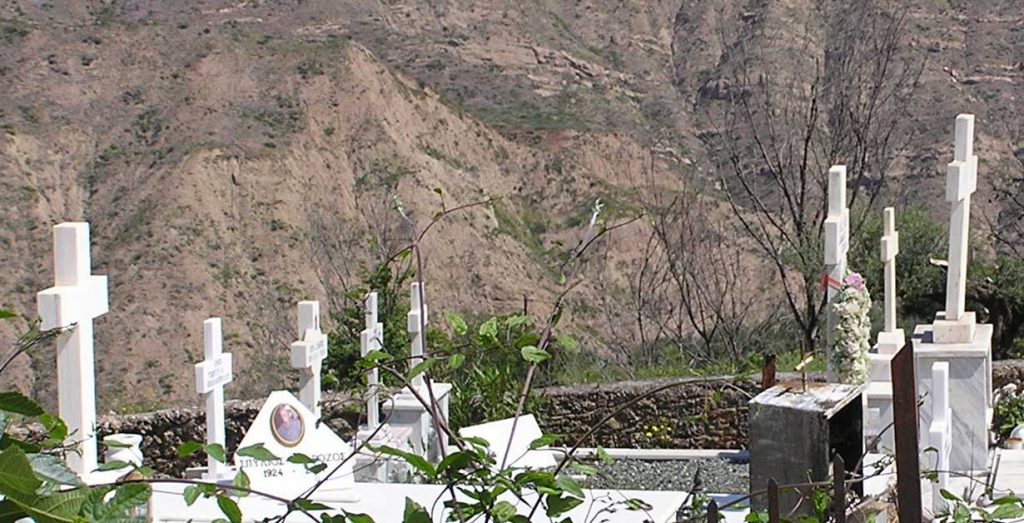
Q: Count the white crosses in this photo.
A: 9